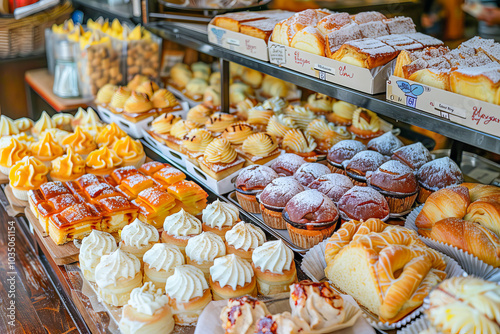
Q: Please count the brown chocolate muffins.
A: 13